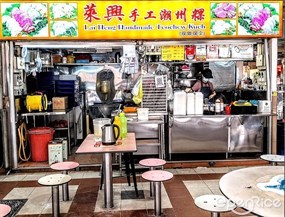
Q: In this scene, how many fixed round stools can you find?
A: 7